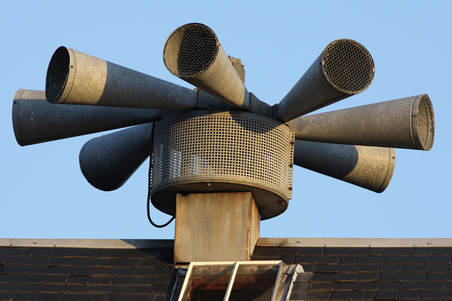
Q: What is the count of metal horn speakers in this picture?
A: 7